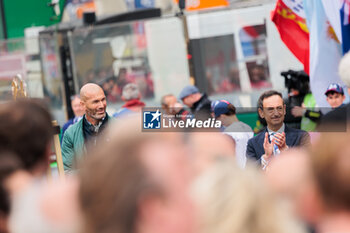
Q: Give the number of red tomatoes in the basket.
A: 0